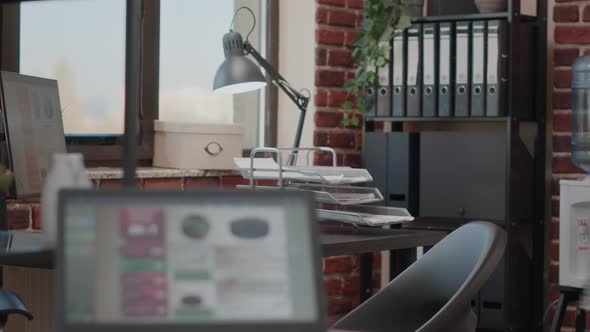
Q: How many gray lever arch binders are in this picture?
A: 9